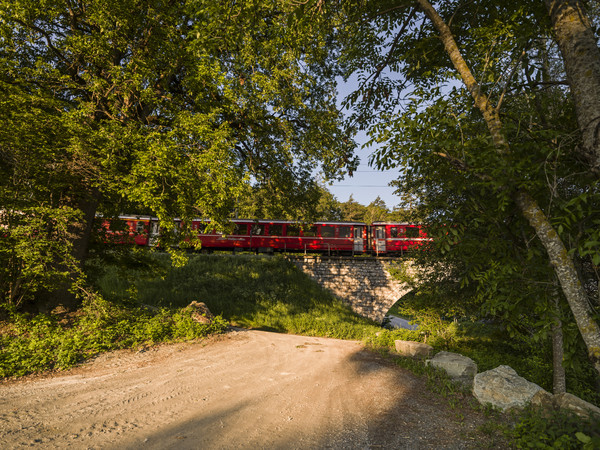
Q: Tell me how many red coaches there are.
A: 3